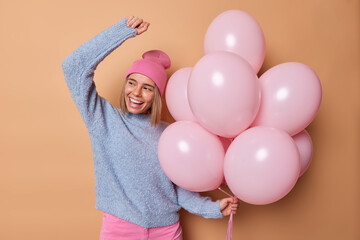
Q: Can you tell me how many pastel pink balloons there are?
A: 7